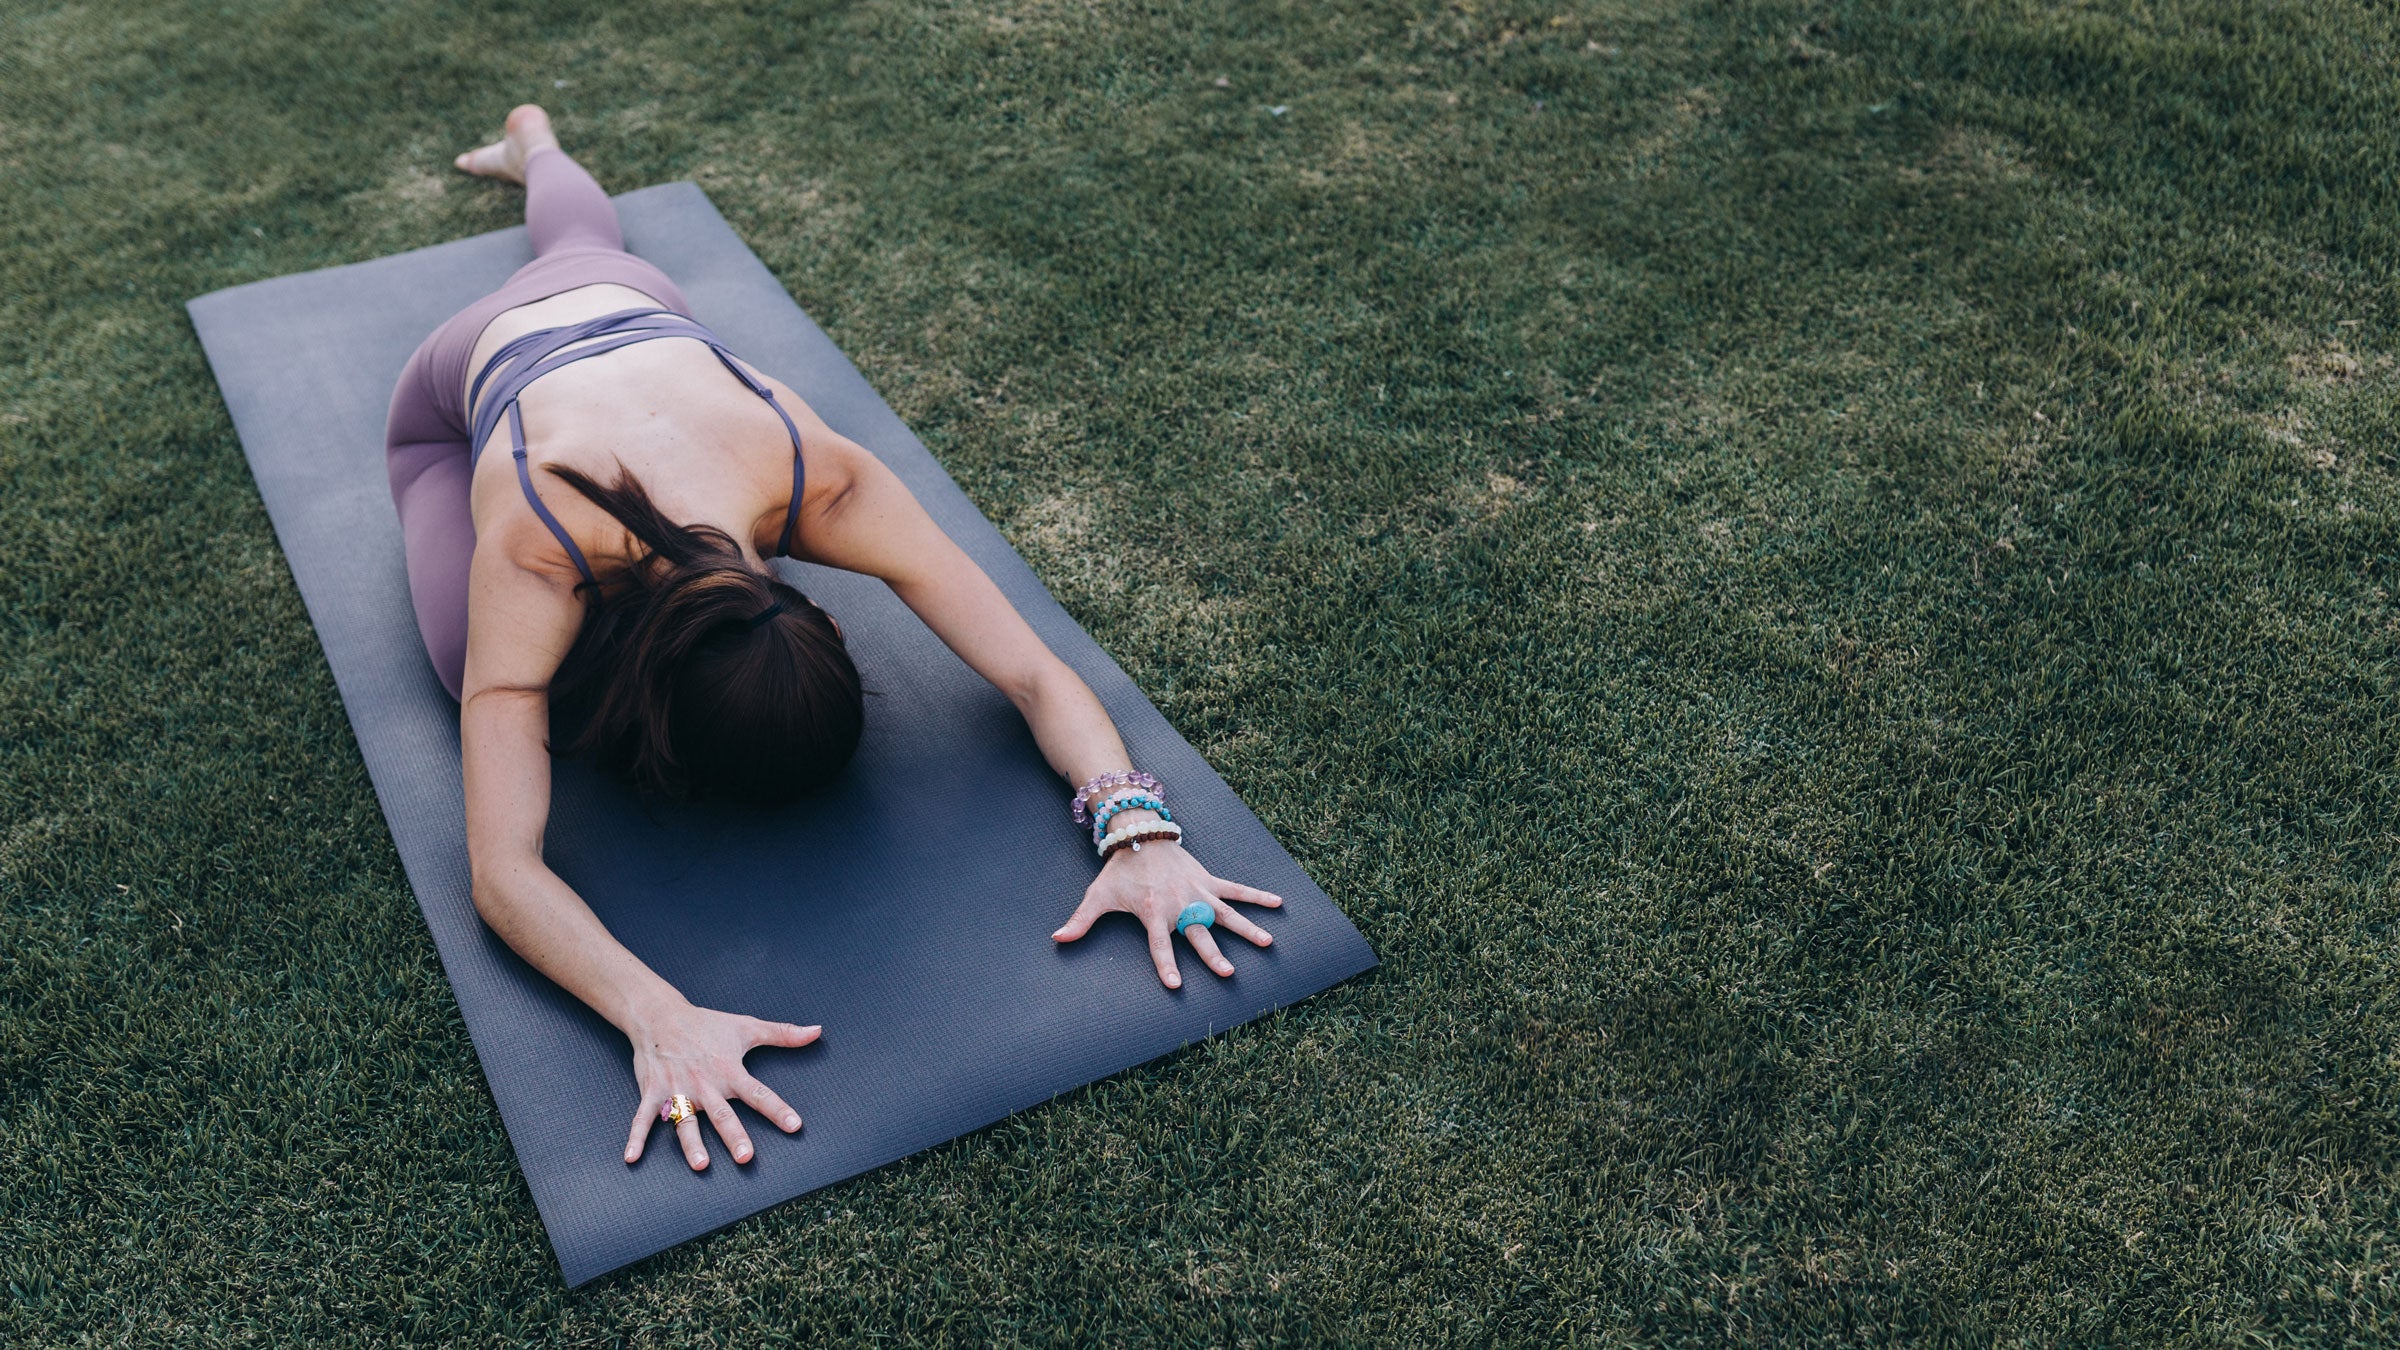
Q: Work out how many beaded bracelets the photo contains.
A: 5